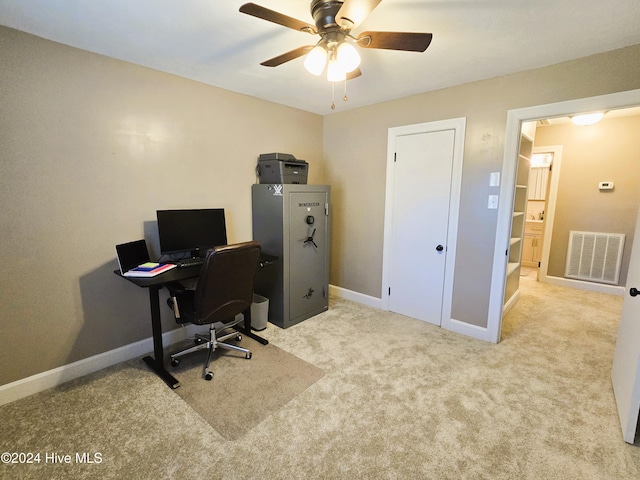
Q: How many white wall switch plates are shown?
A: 2